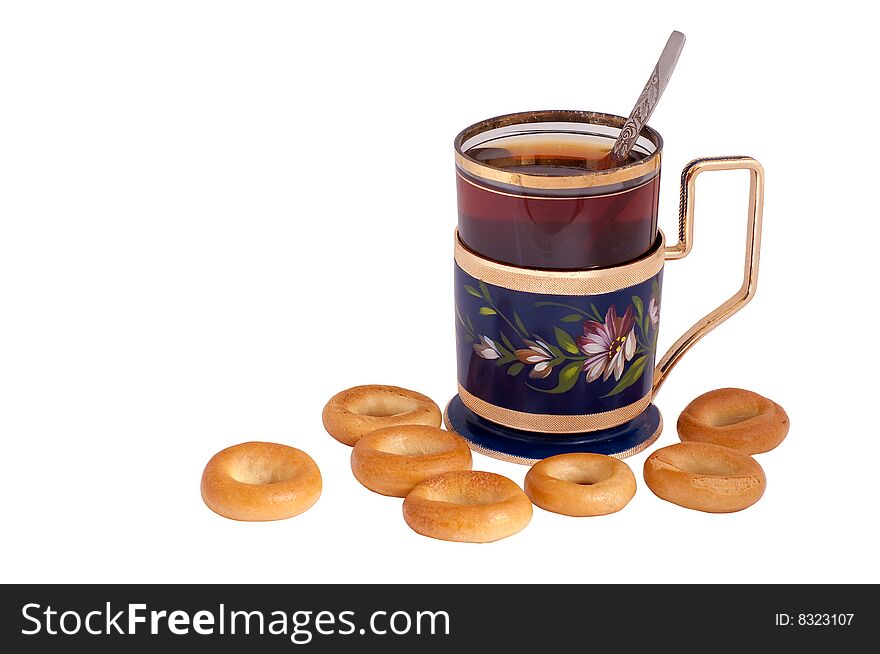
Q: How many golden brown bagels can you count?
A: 7